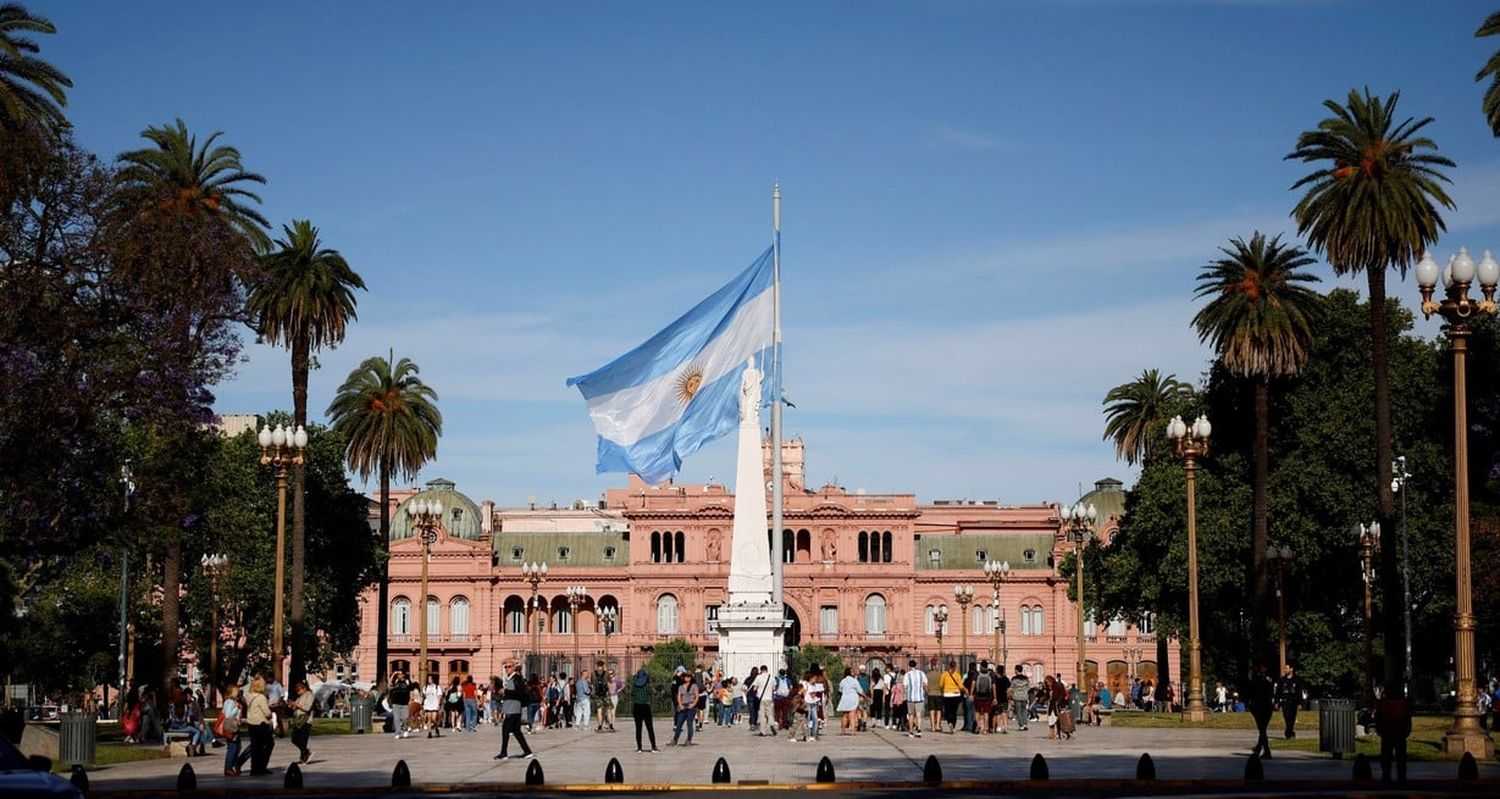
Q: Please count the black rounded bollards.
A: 14